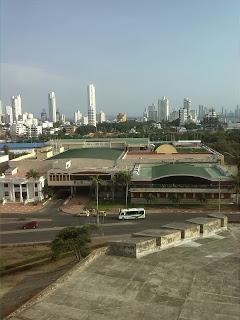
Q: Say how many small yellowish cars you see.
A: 2